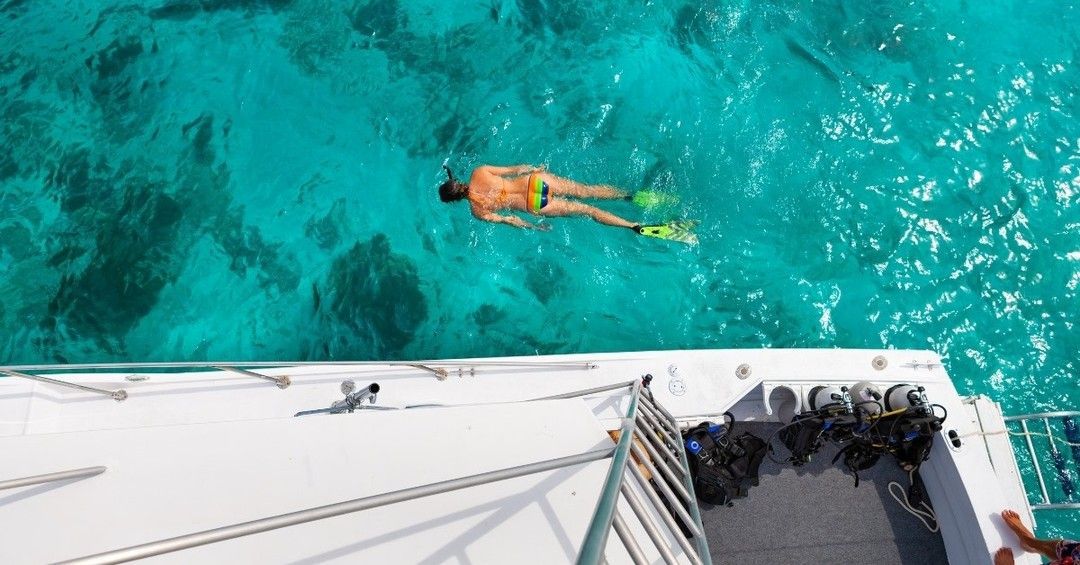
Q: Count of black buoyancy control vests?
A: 3